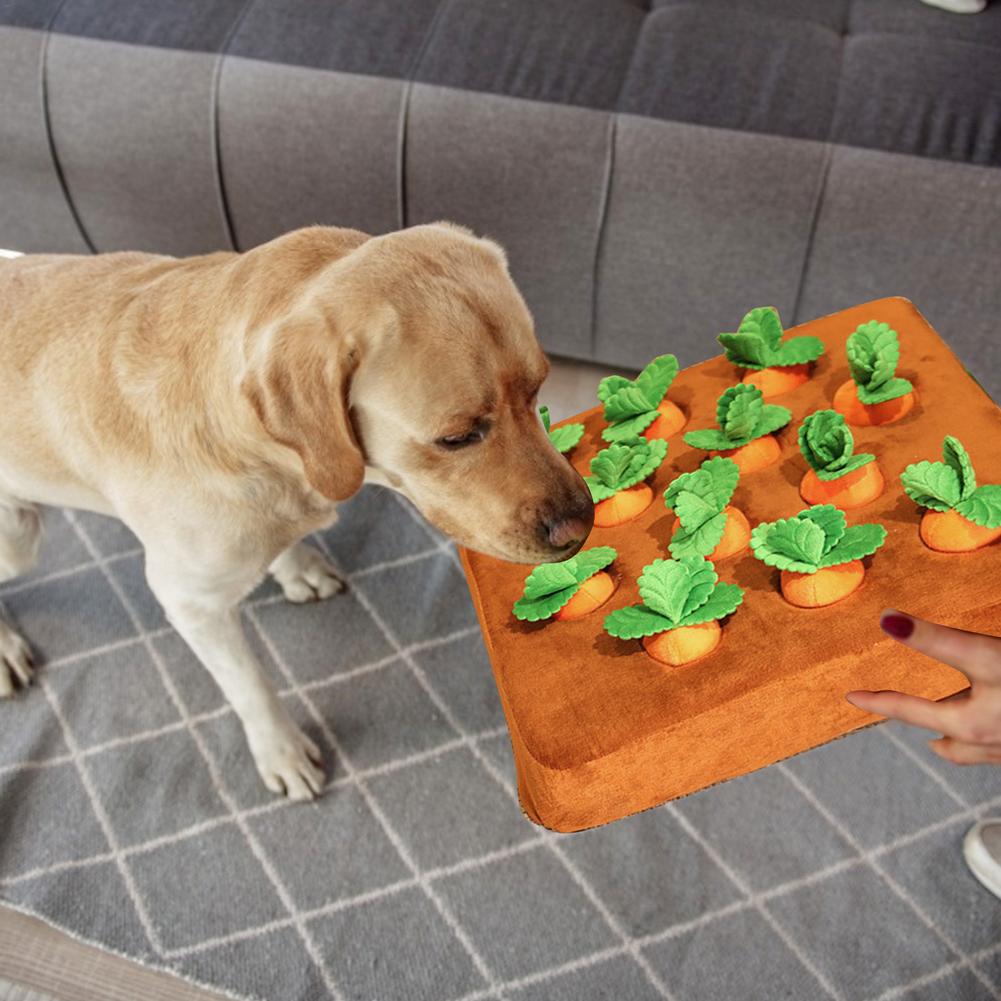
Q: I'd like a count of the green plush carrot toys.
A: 12